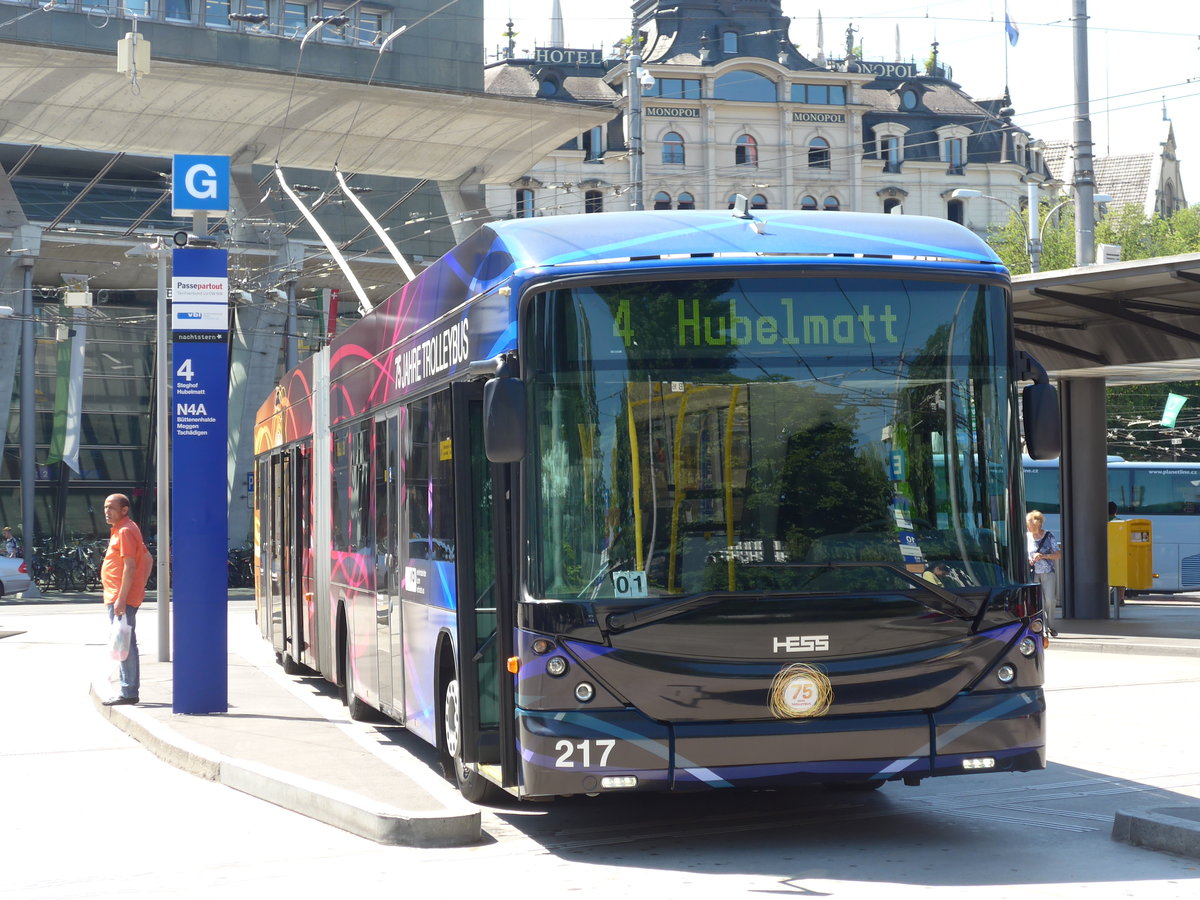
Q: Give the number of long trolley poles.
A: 2